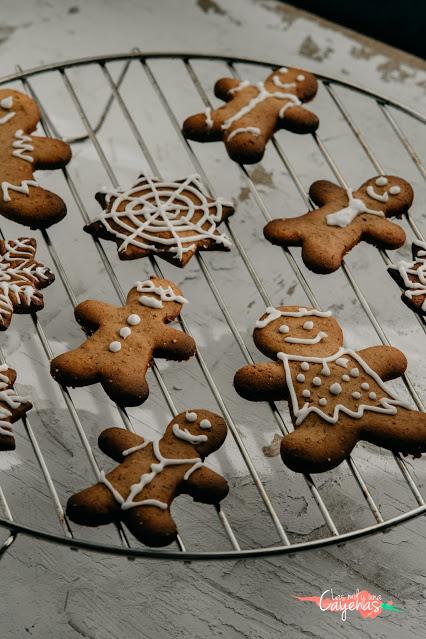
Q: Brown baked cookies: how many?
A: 10